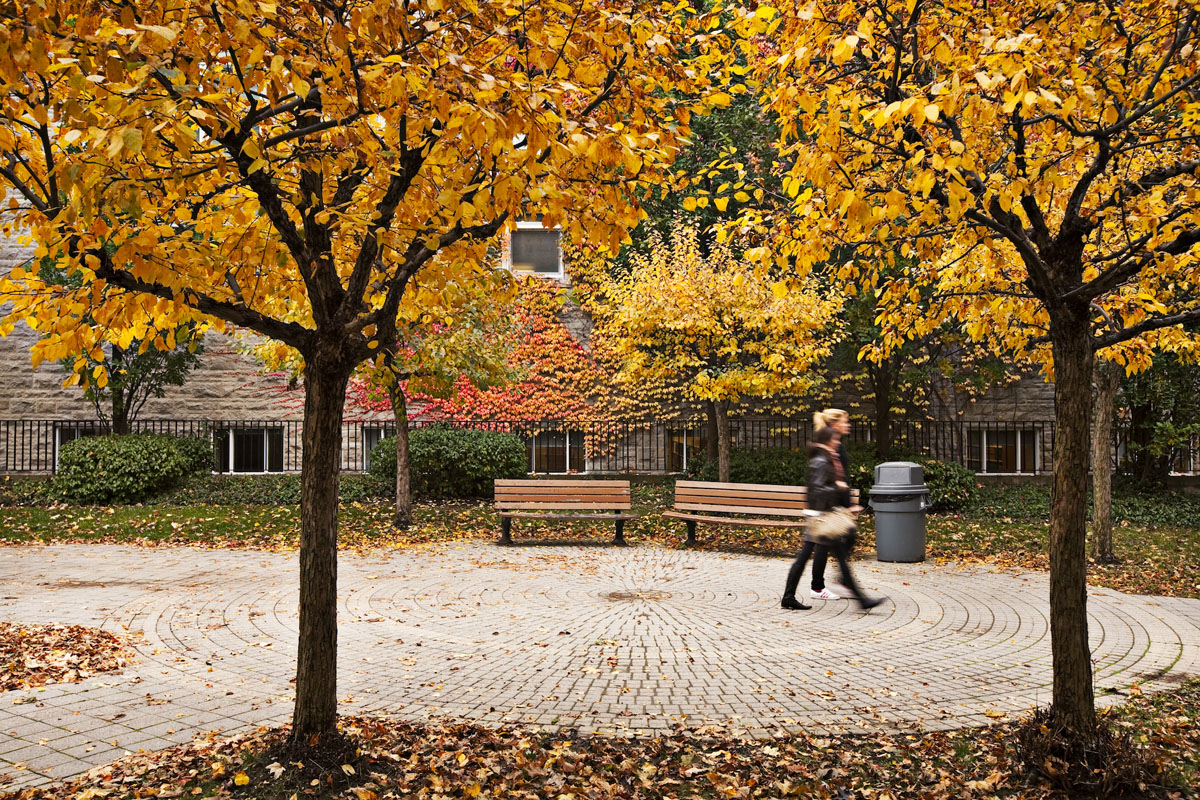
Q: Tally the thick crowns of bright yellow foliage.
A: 3